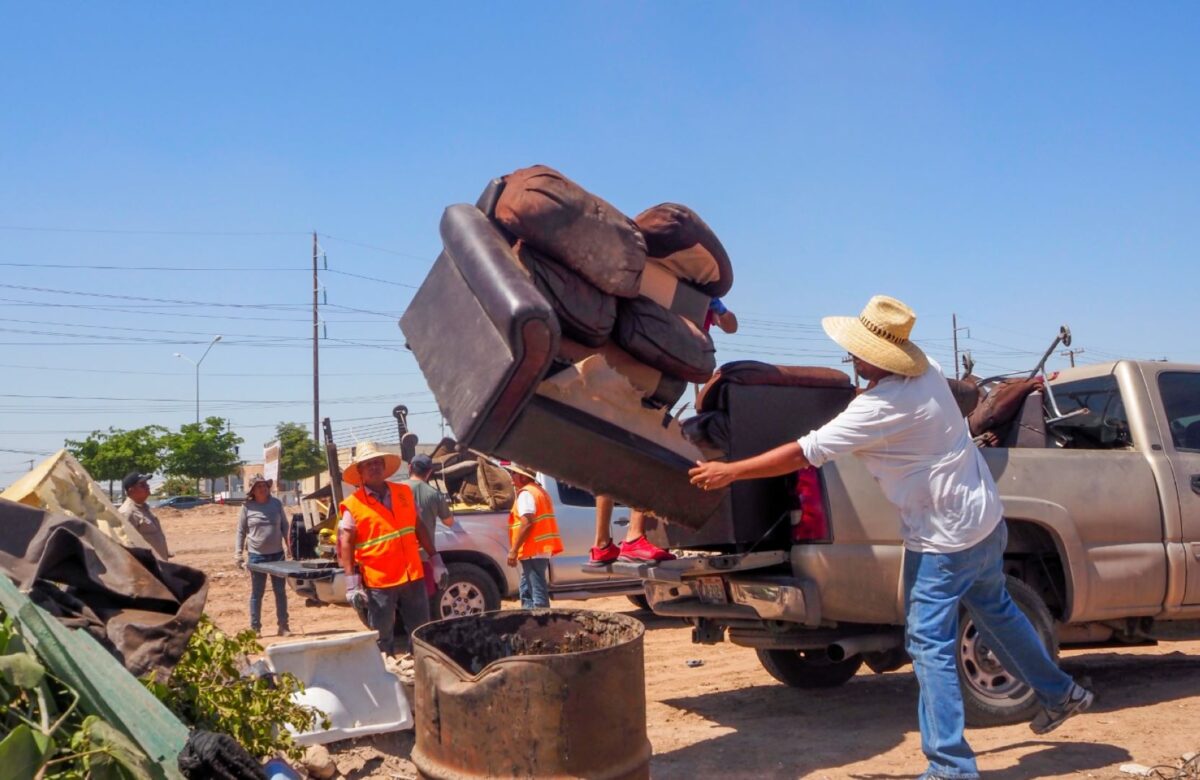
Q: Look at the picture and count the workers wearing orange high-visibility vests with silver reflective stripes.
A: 2